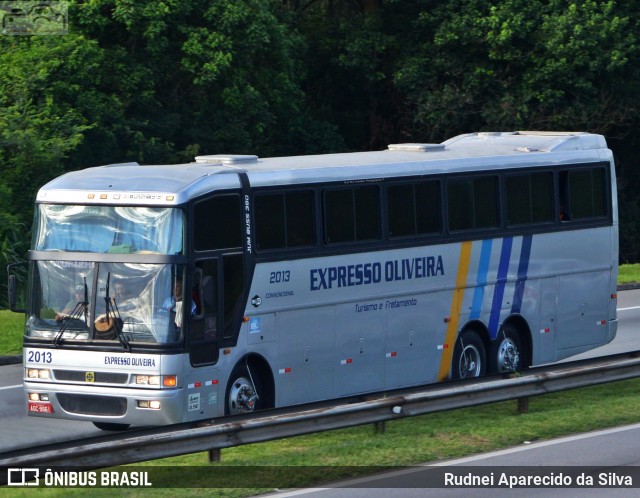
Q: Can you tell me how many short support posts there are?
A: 3